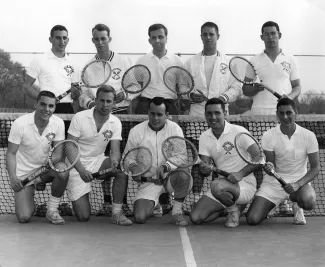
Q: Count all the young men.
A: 10